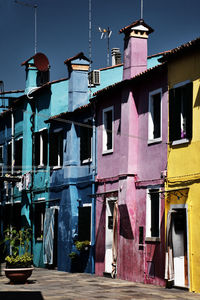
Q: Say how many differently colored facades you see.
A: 4